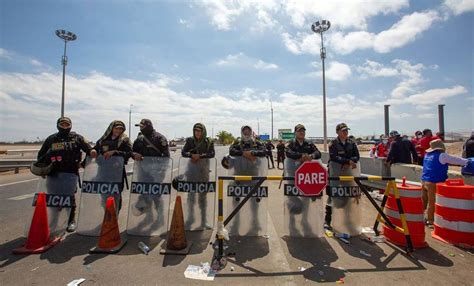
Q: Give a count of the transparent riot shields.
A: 7